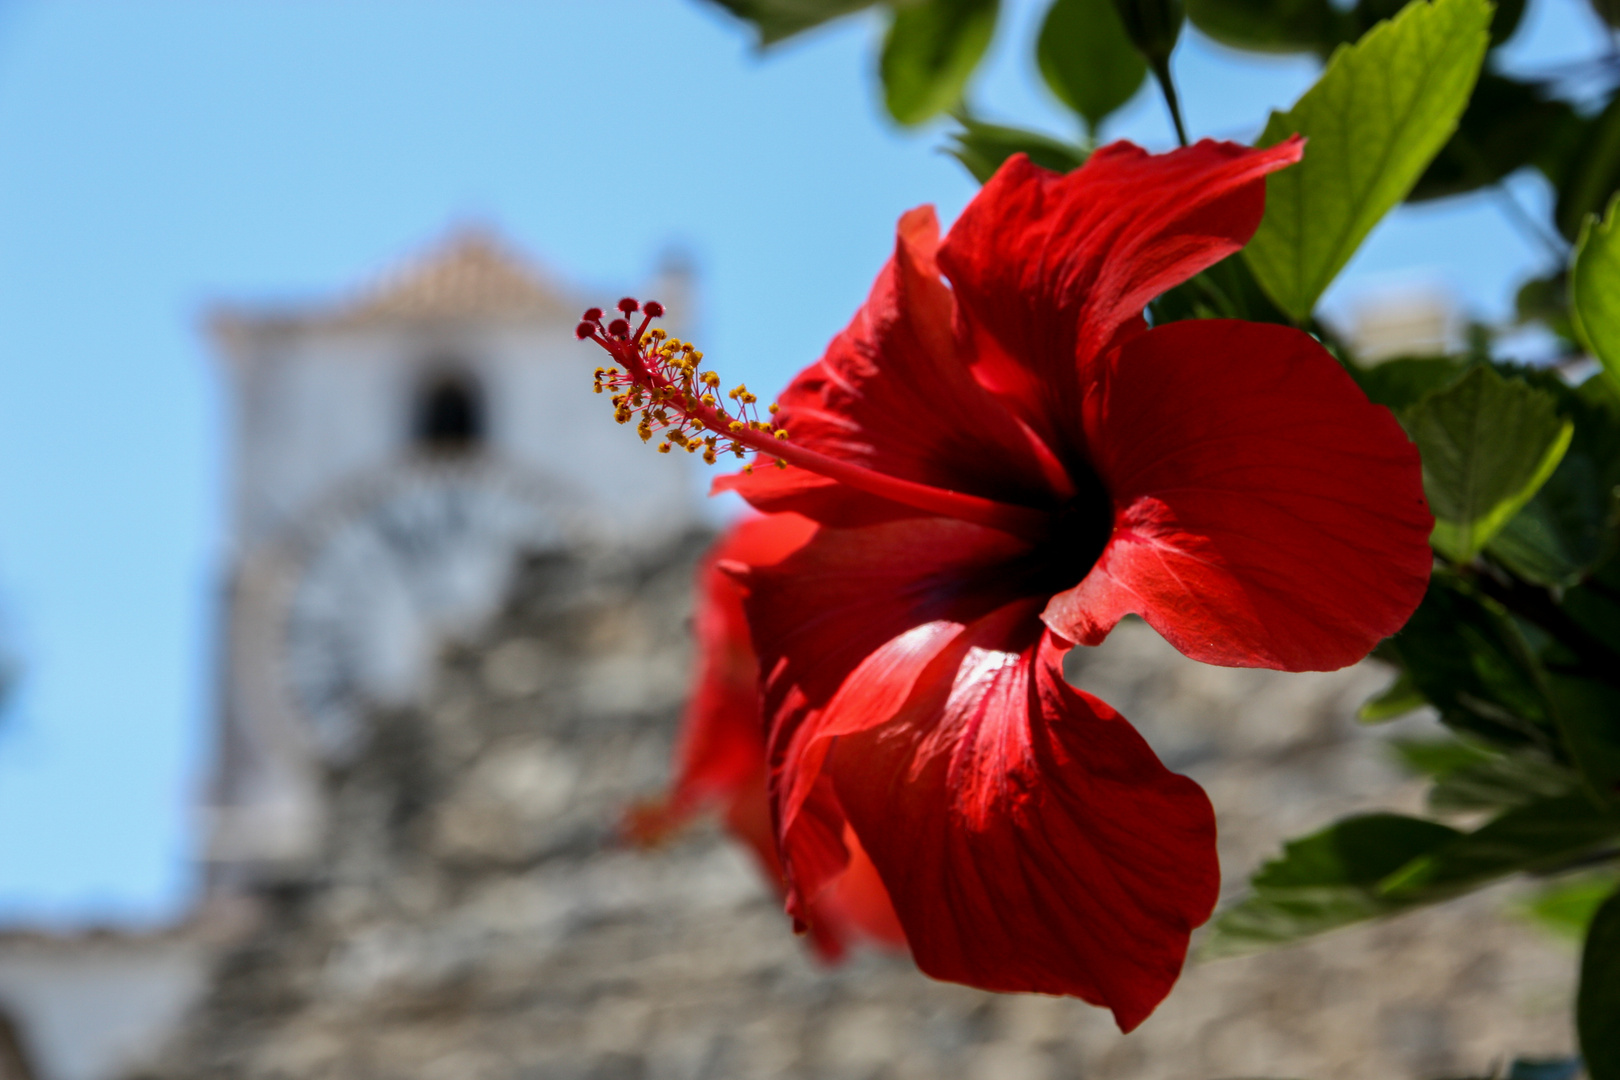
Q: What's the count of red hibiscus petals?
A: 5